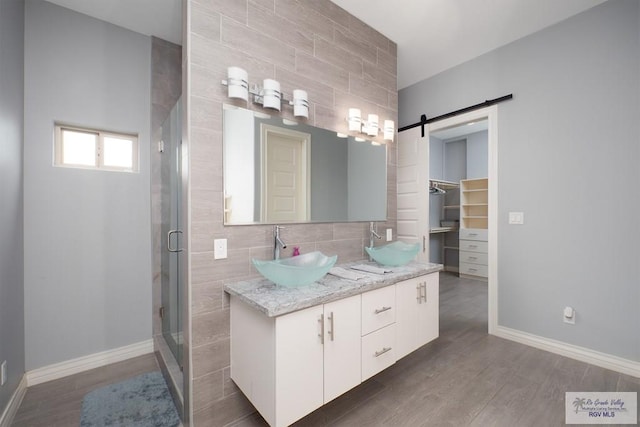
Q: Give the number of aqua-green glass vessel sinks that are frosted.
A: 2